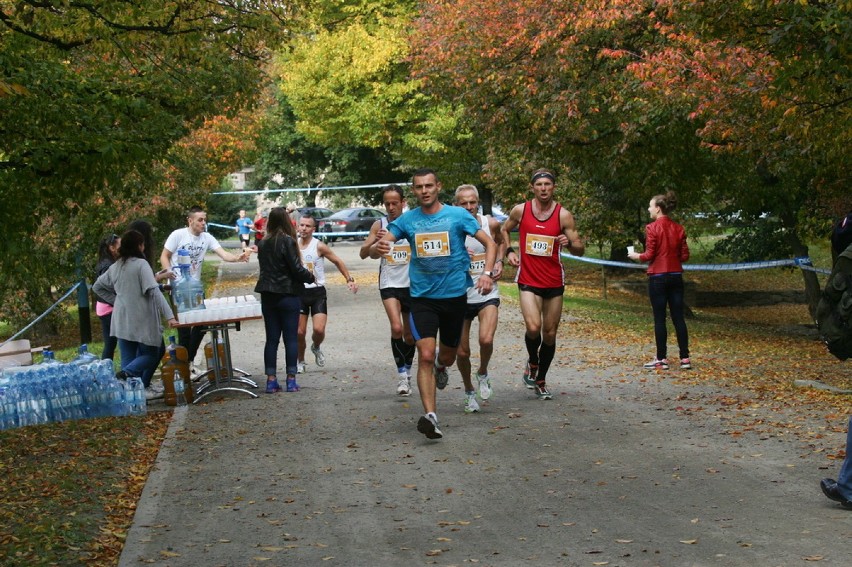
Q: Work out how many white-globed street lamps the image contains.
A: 0